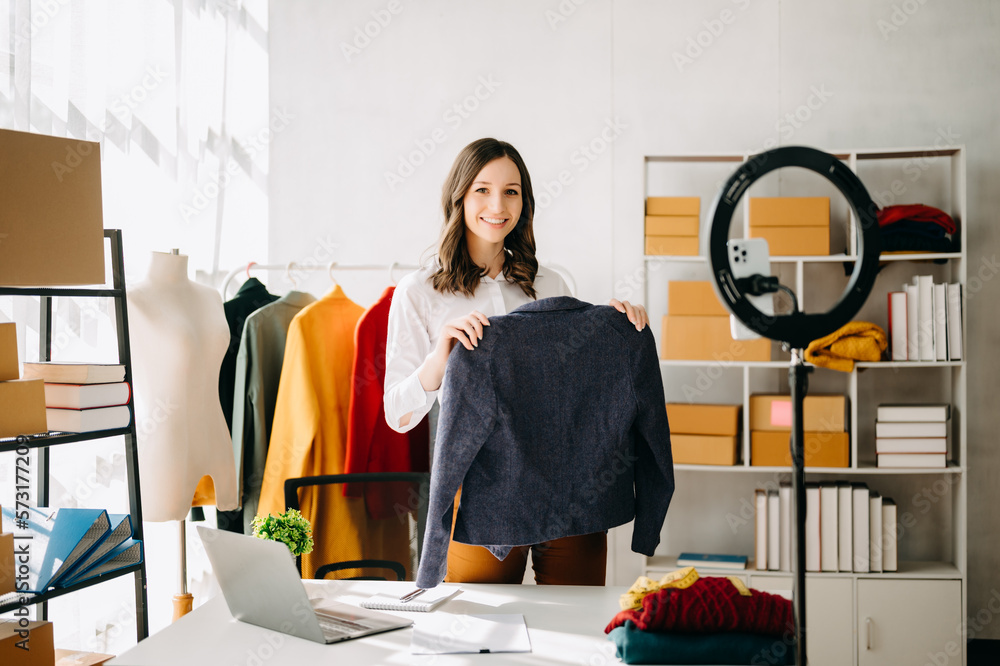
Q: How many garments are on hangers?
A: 4